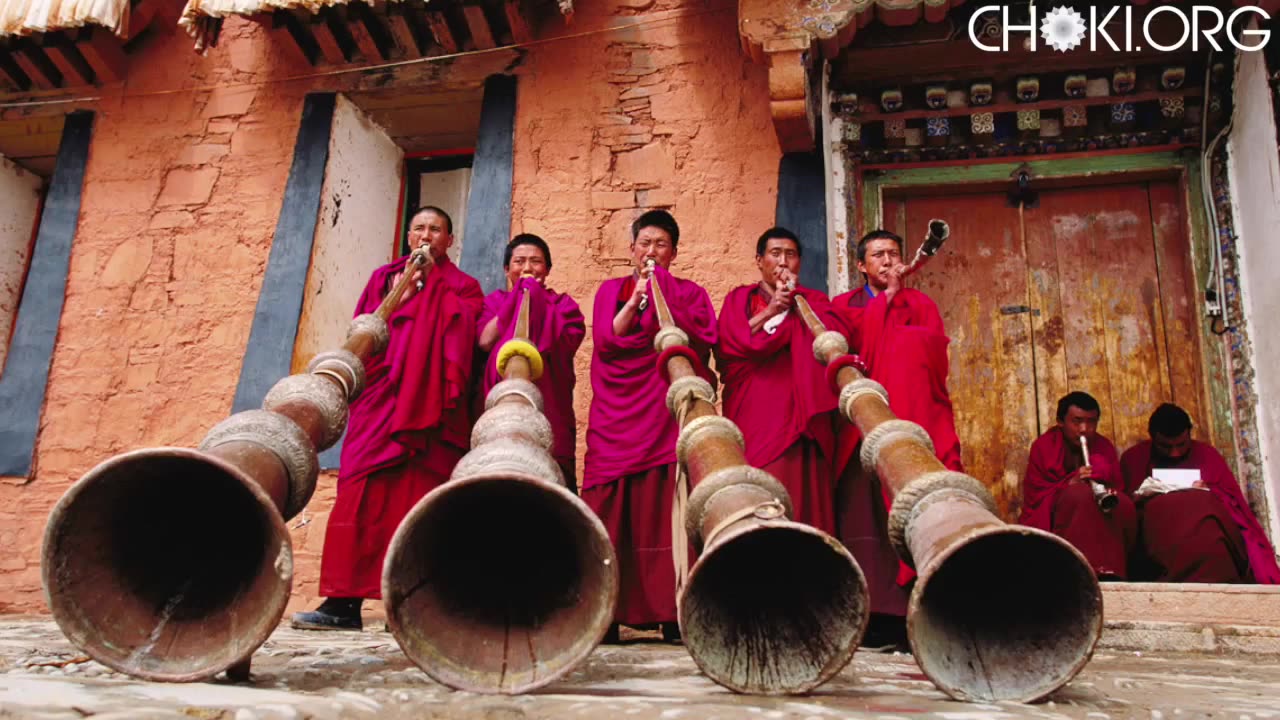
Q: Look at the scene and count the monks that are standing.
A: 5